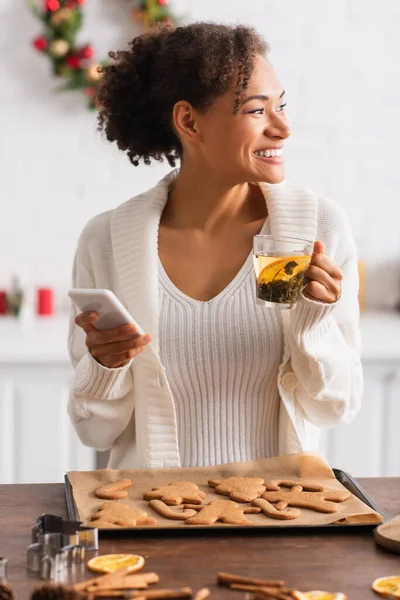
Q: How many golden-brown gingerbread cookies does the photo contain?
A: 9